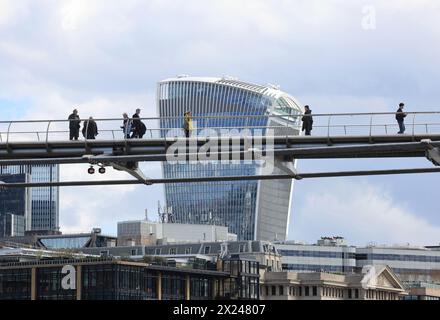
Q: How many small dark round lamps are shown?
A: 2